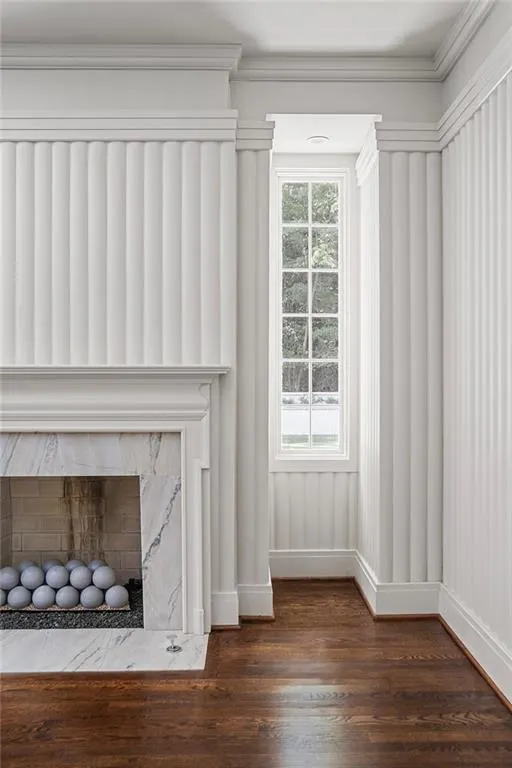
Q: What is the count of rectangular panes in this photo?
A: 12